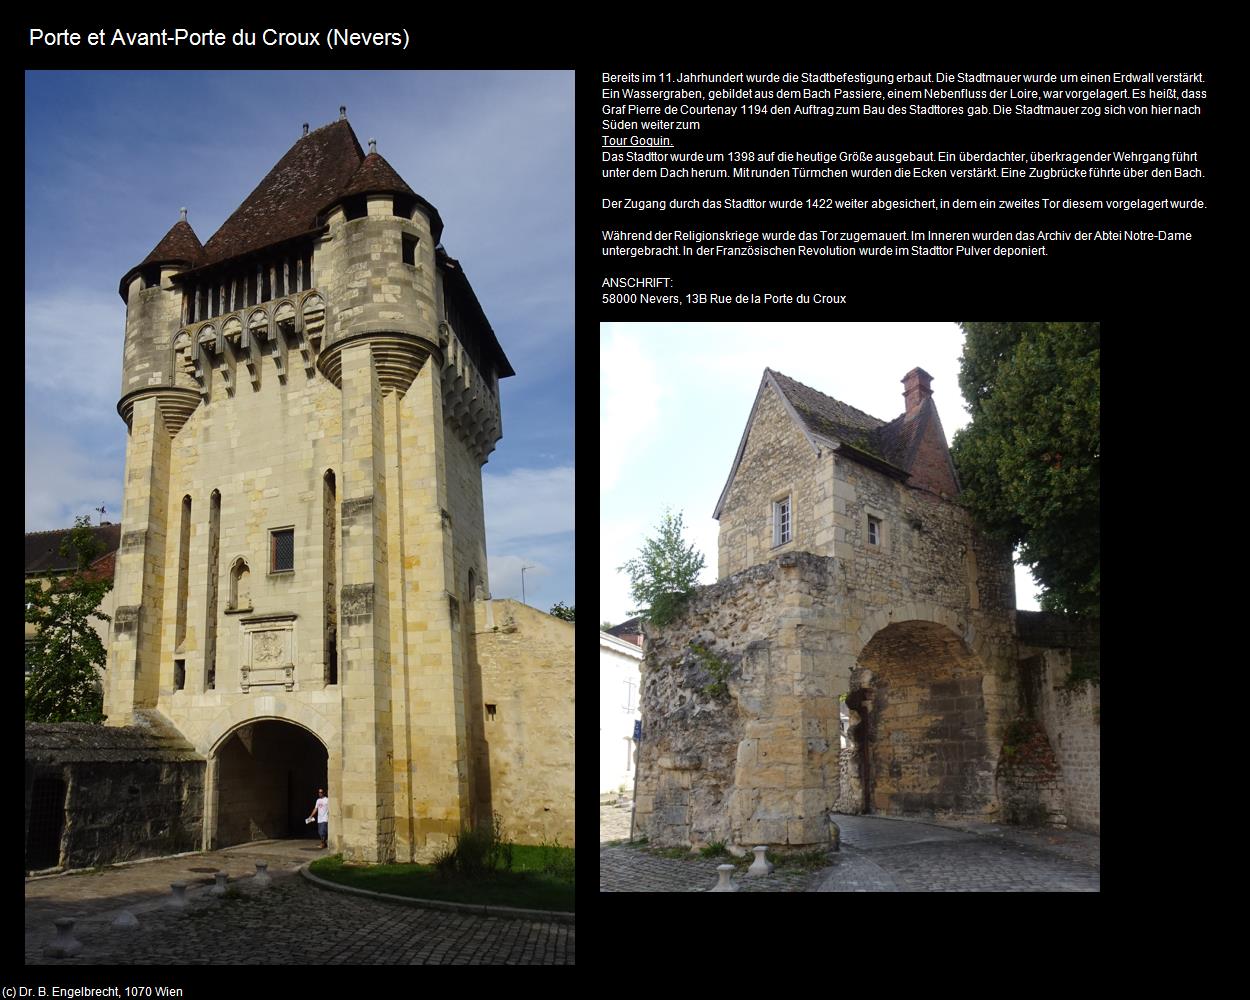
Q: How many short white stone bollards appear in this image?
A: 7